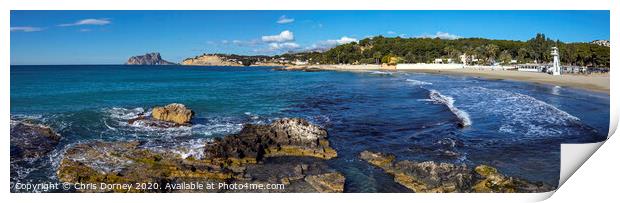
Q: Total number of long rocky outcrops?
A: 2